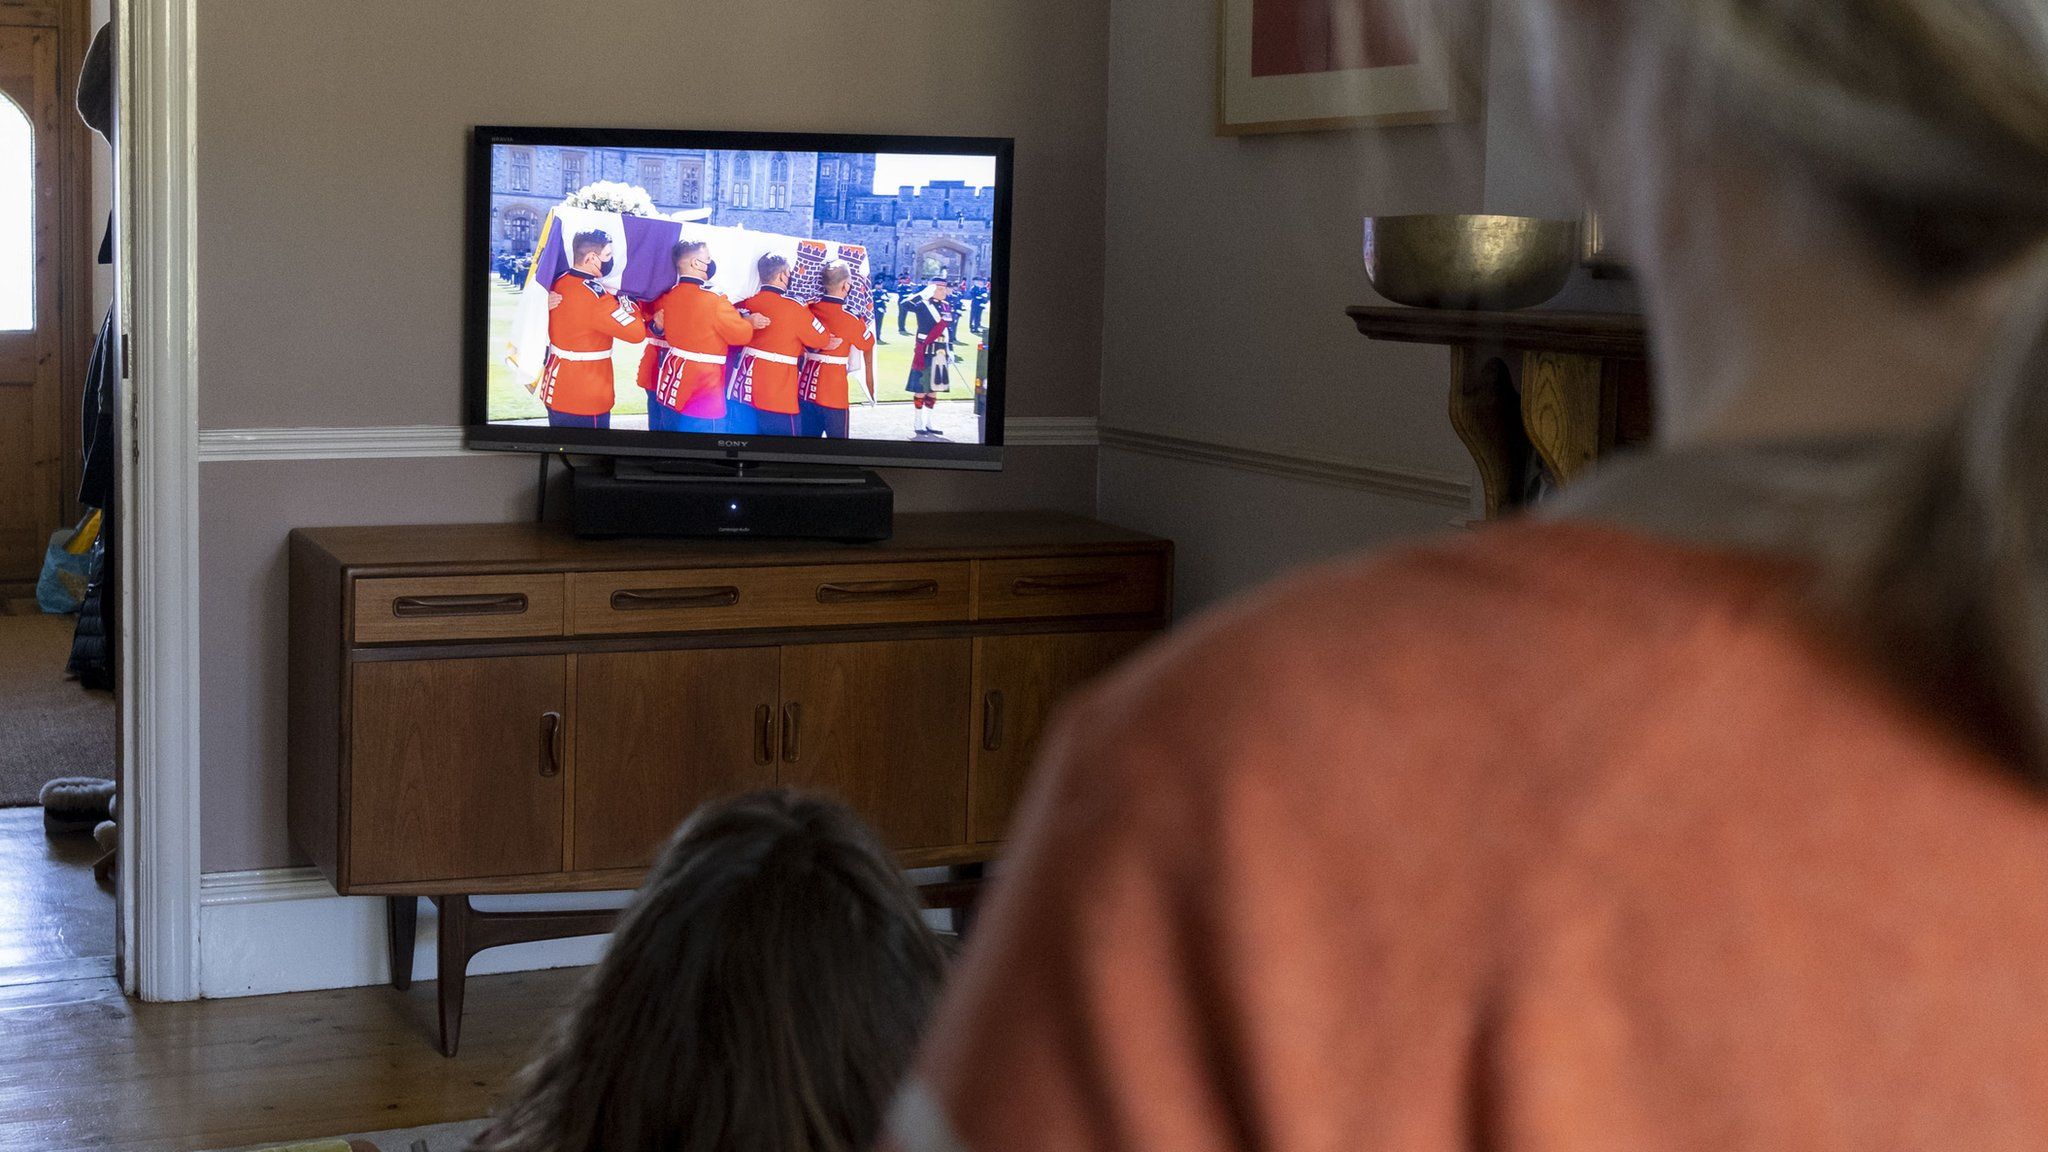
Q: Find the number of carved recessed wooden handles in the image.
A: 8